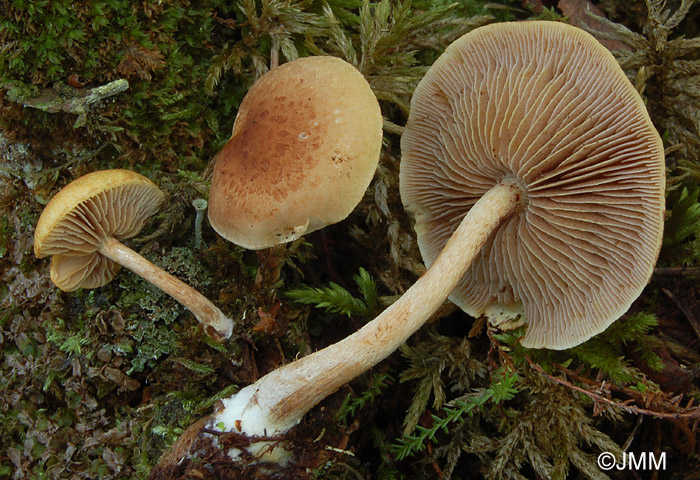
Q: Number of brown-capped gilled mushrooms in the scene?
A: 3